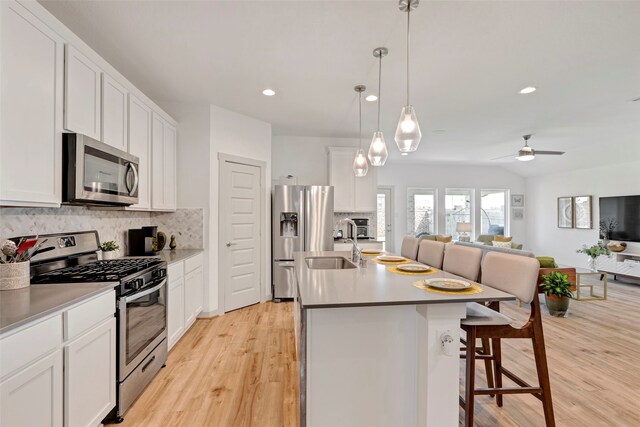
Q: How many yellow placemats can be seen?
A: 4